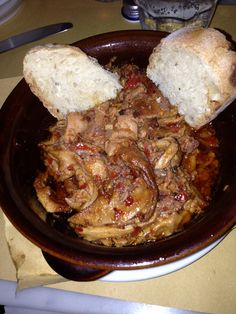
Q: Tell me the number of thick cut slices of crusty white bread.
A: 2